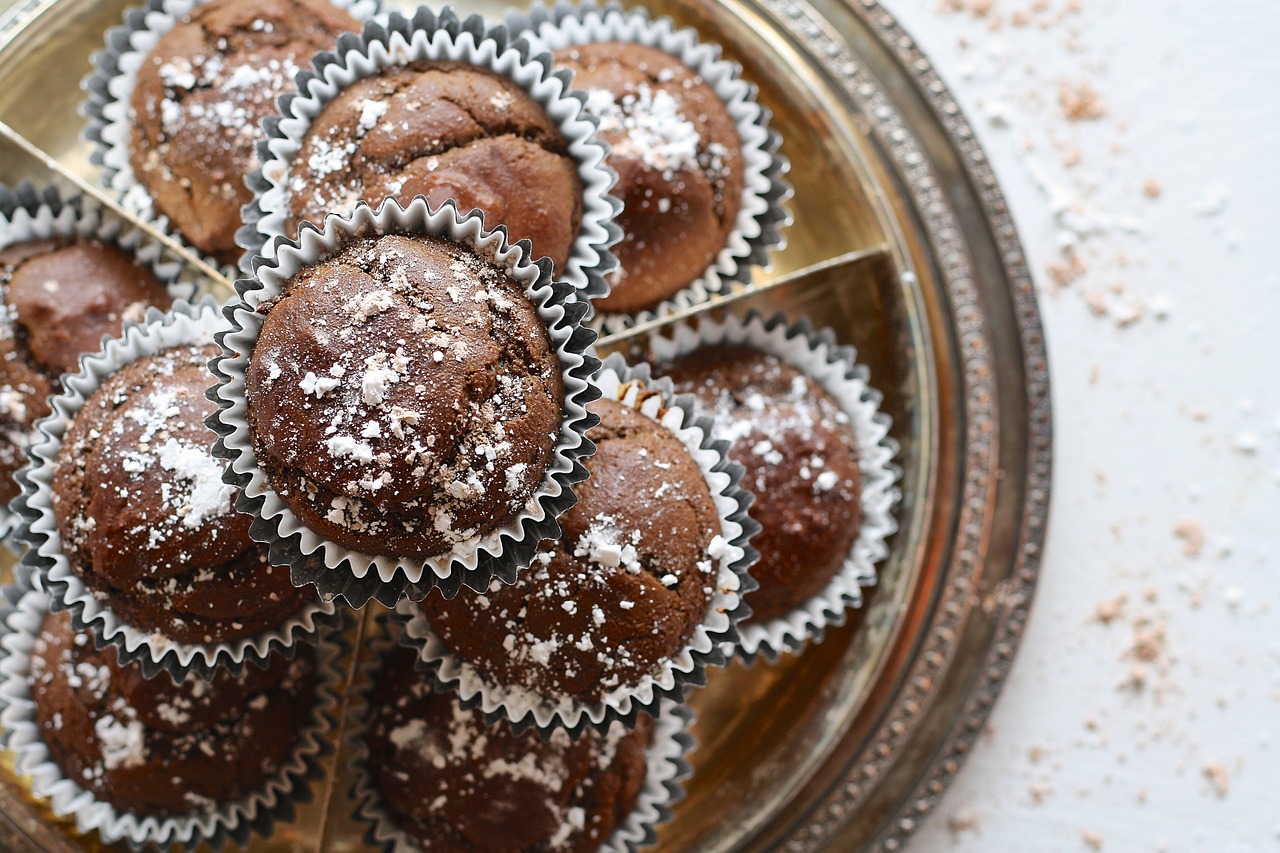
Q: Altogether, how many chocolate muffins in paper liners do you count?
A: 10